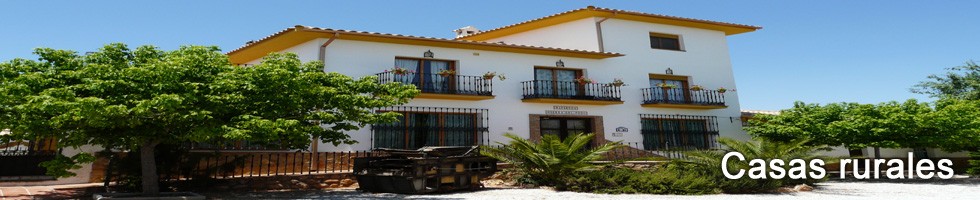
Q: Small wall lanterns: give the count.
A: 3